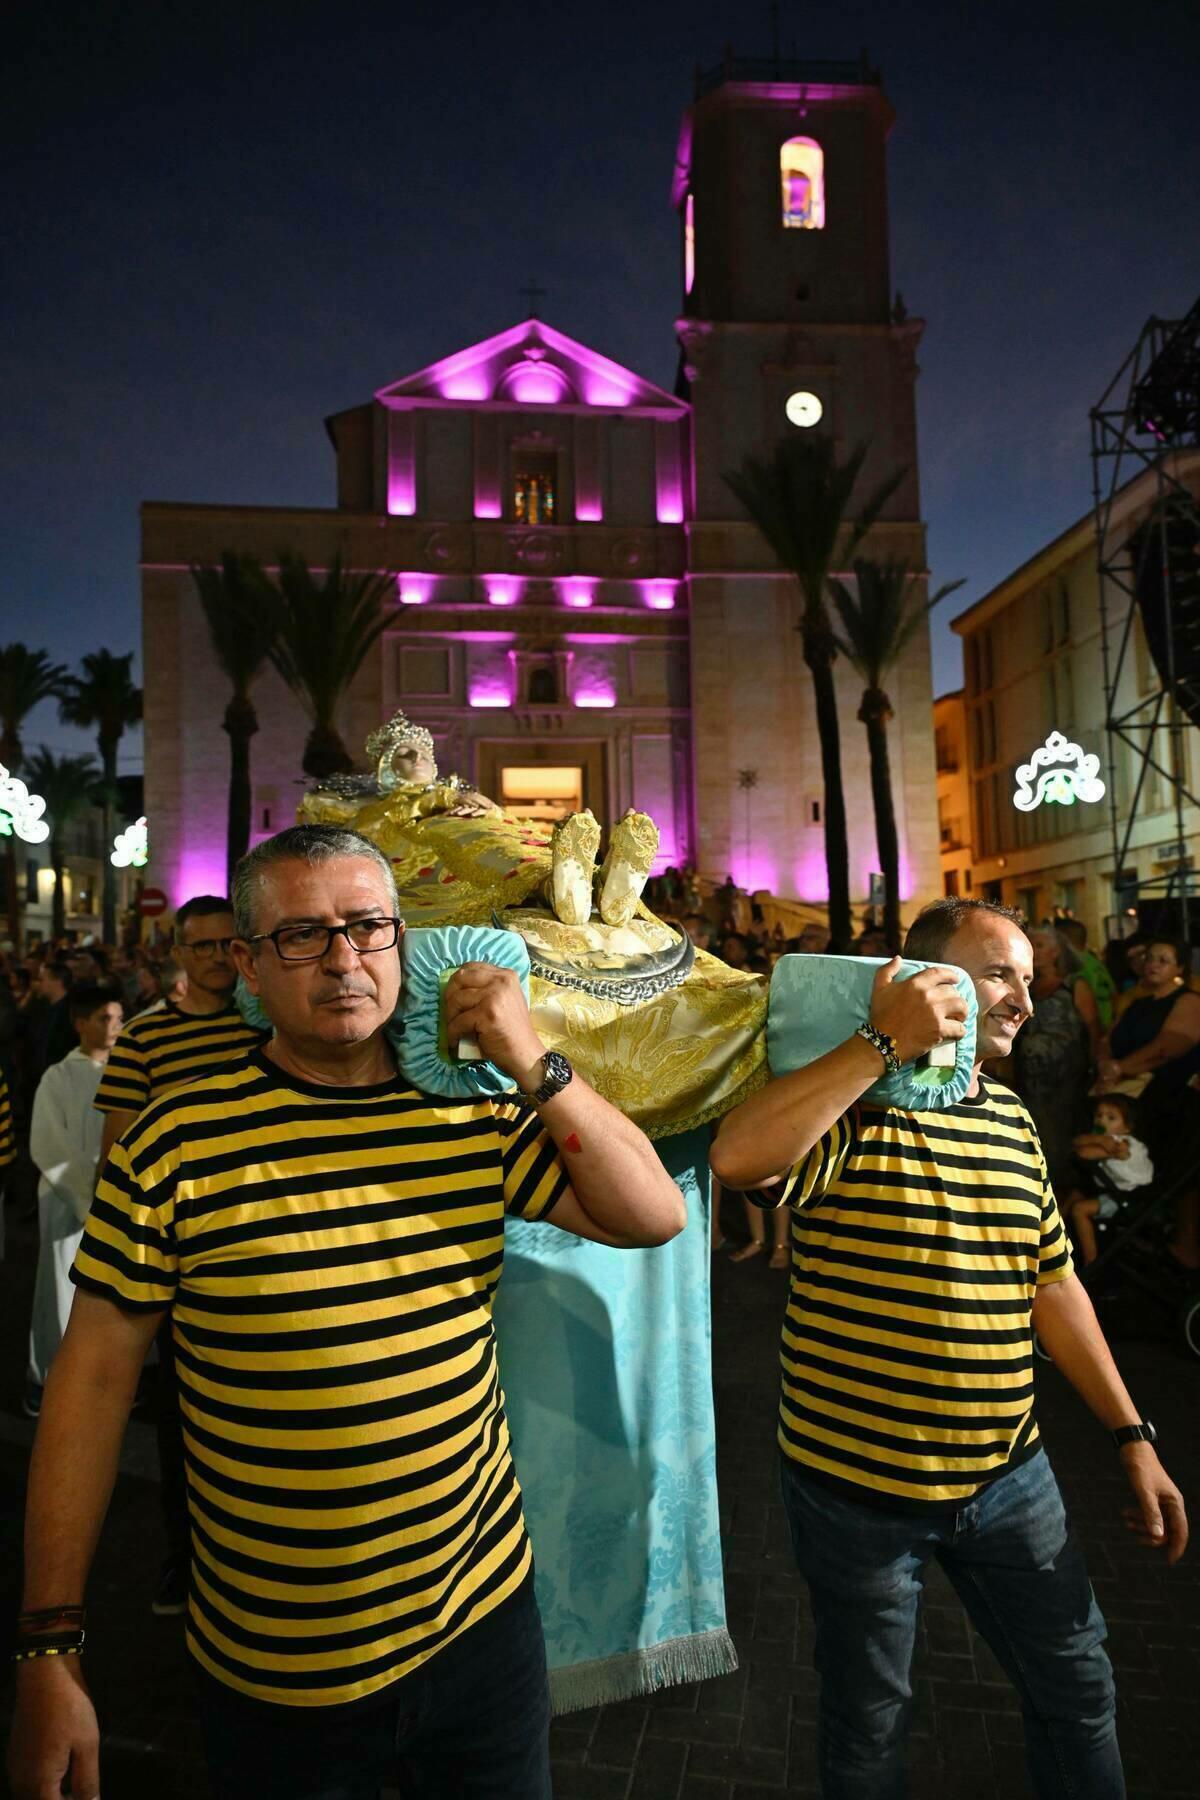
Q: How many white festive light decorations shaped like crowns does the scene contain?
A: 3